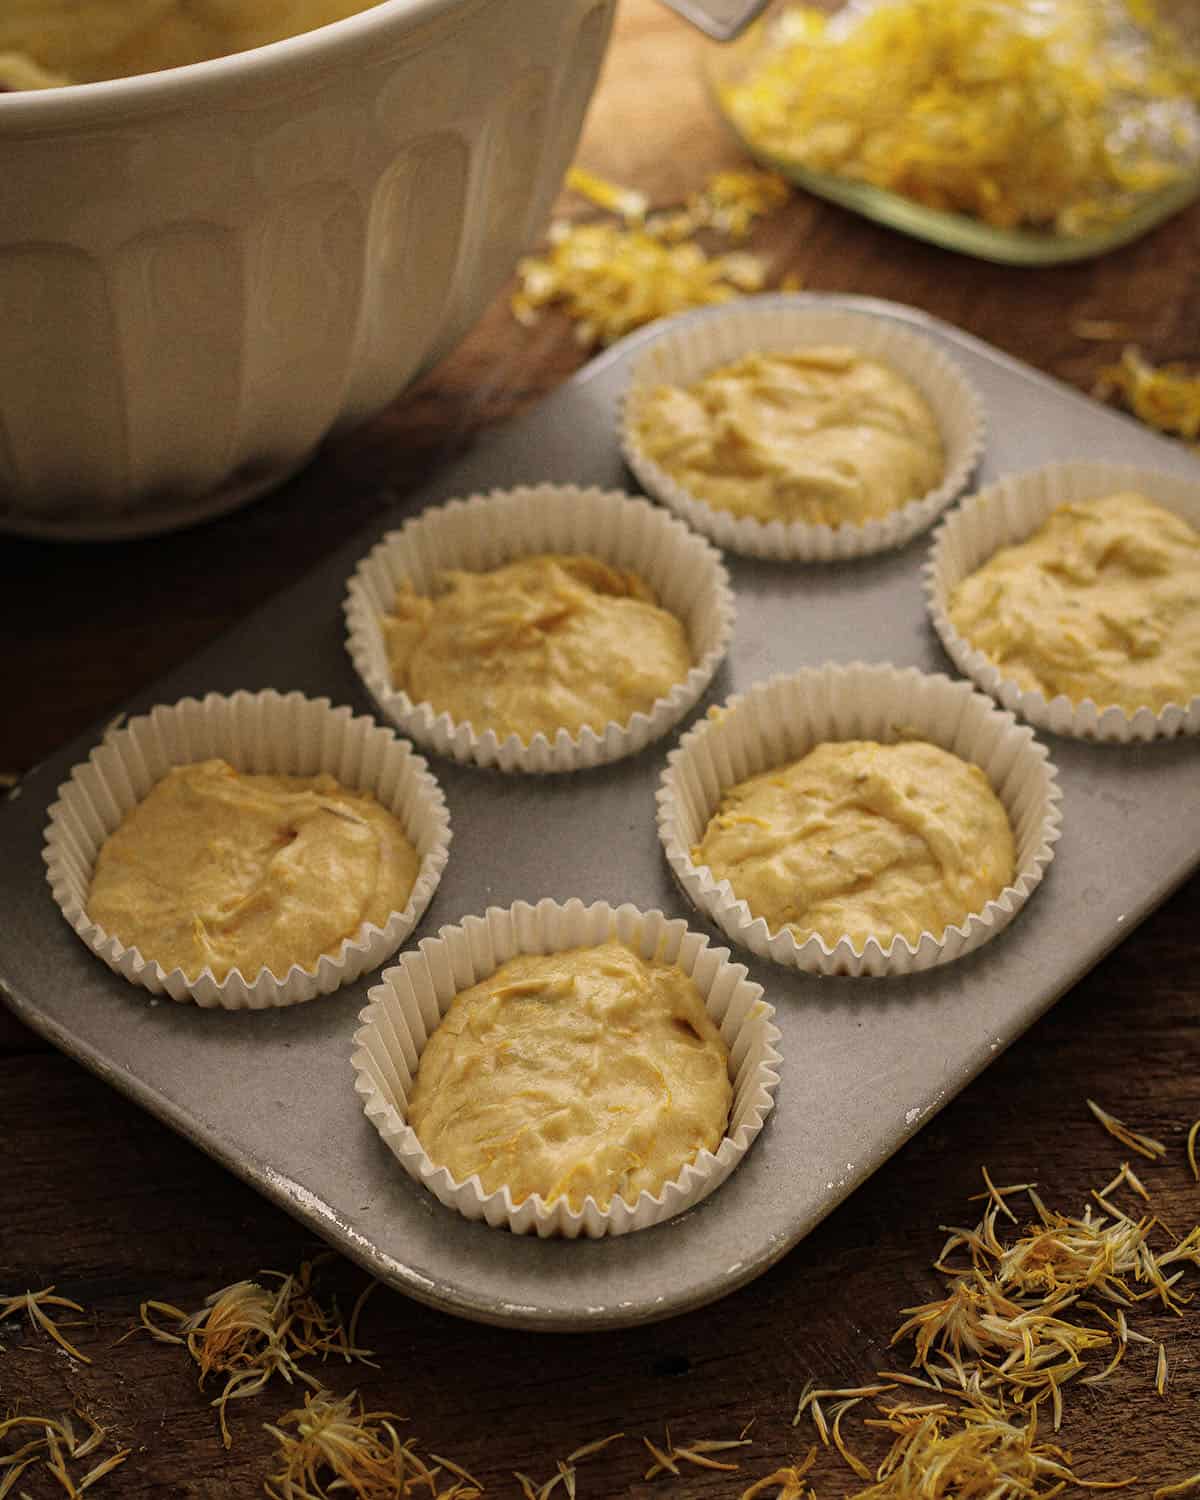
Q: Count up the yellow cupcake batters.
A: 6